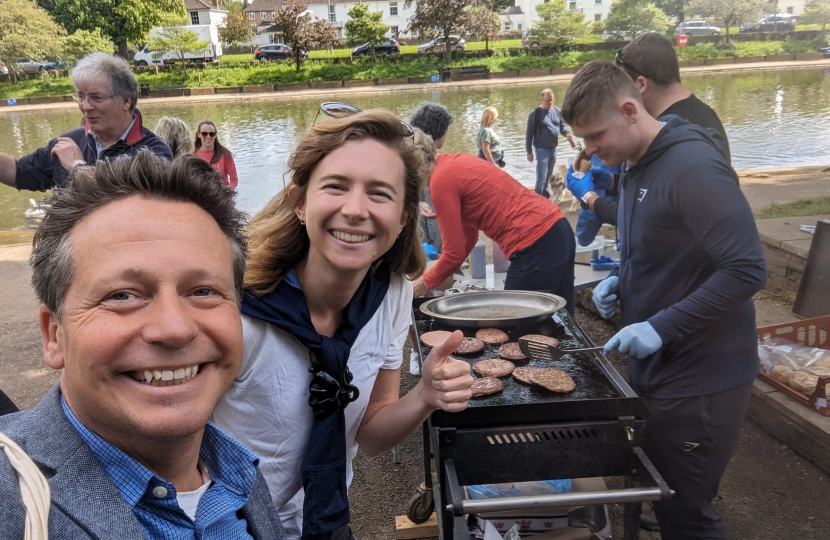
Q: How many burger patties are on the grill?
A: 9